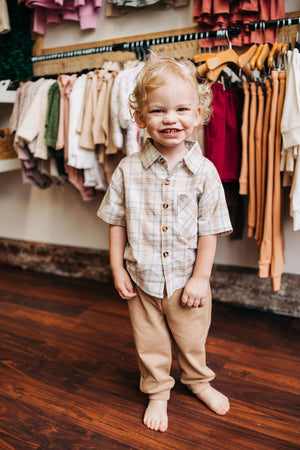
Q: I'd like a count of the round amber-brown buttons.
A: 5